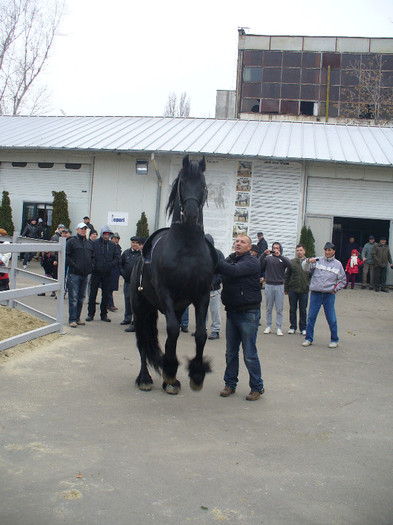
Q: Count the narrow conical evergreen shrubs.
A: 4